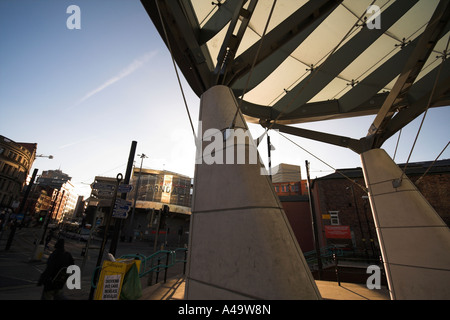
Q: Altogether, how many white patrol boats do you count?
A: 0